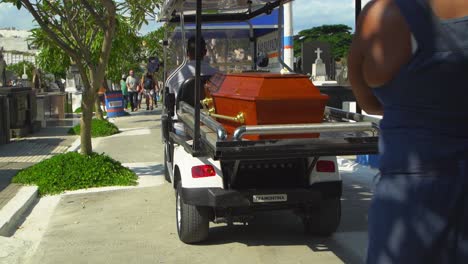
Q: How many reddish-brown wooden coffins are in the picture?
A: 1